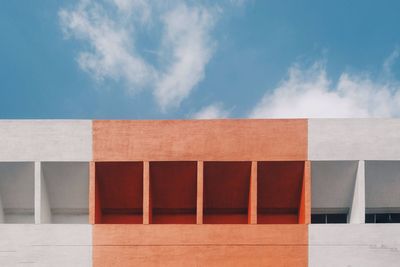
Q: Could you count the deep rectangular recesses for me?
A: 8